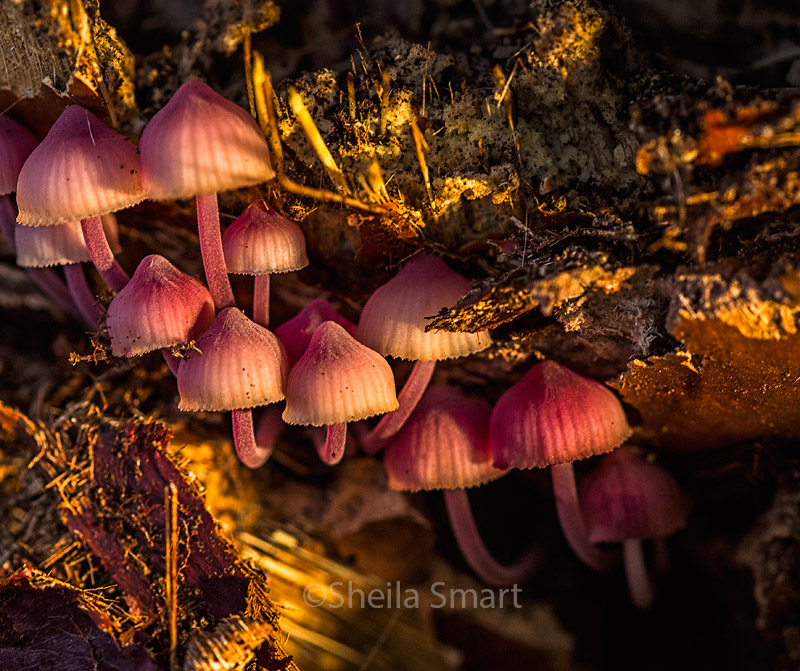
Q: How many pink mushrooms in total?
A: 13